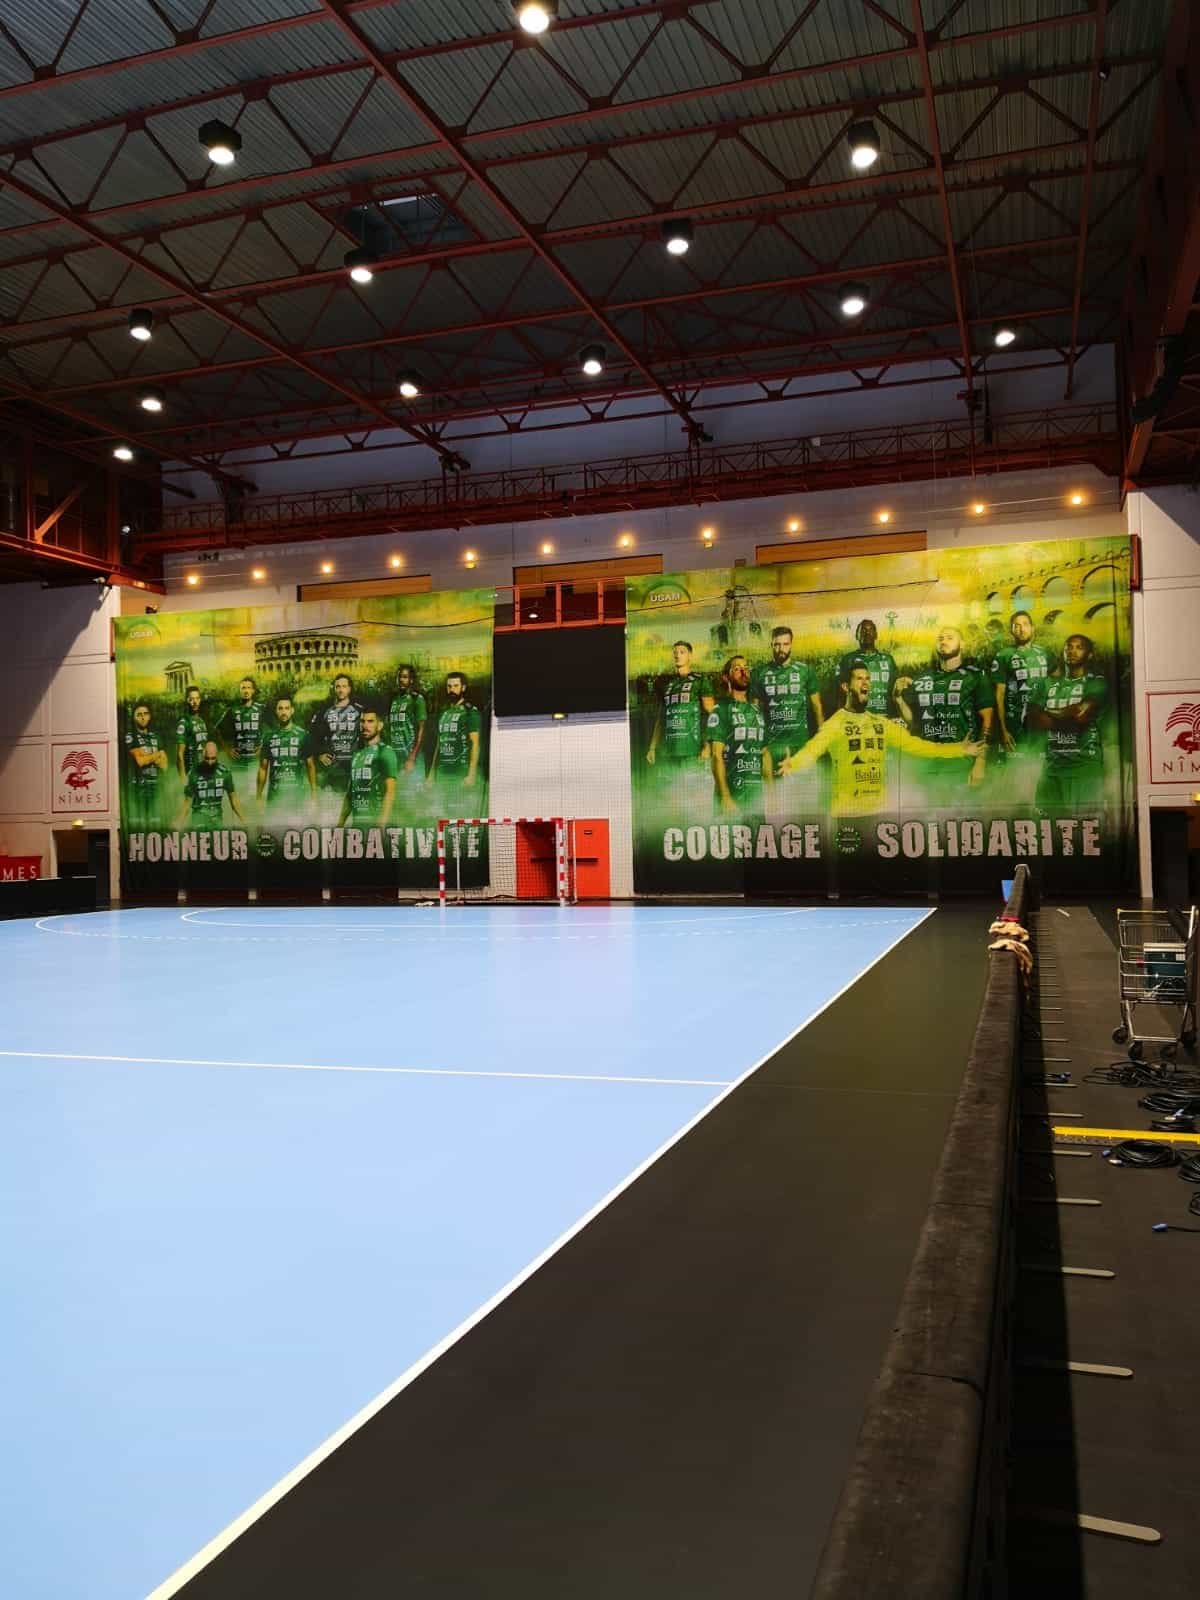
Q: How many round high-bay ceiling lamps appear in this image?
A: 12